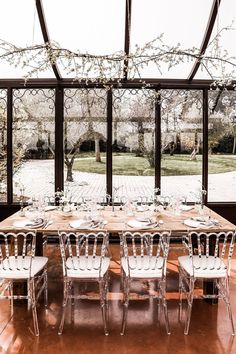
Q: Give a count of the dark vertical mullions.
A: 5